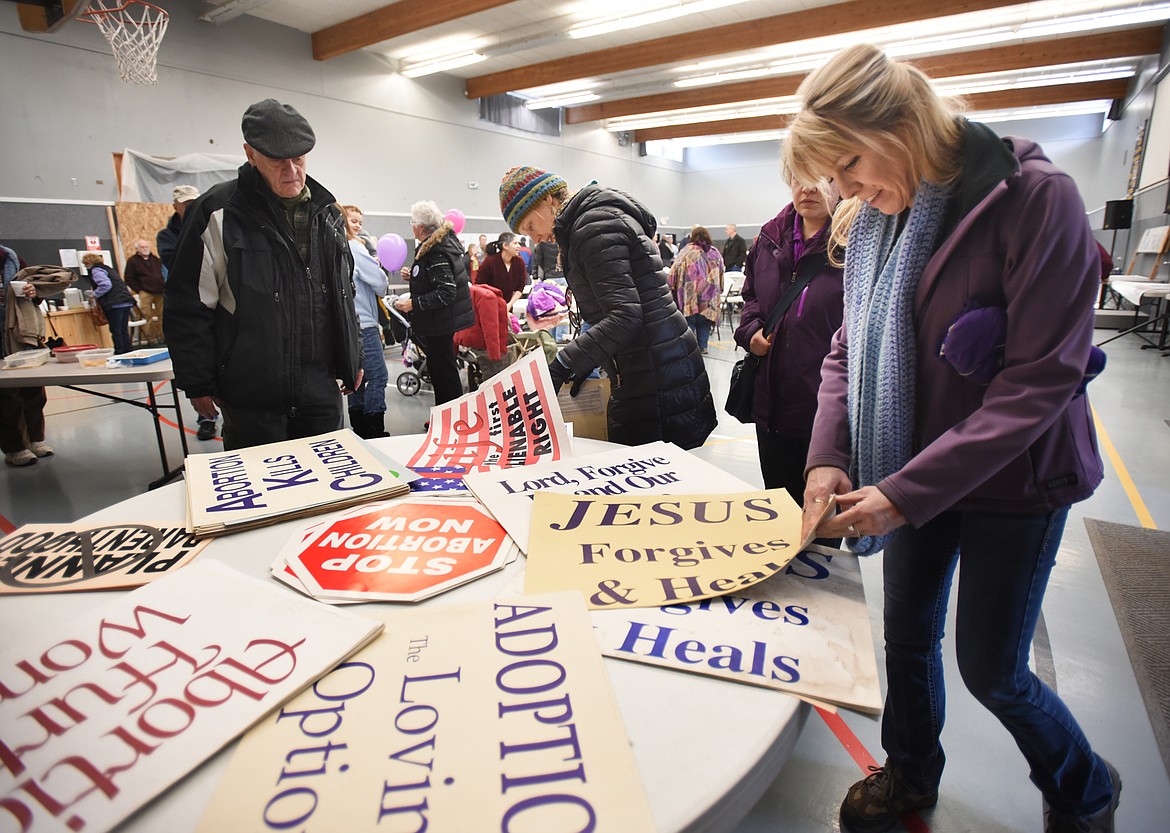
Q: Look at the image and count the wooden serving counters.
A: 1